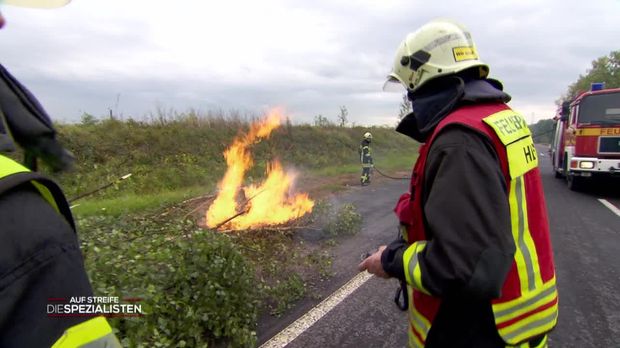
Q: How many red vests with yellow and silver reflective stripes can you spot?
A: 1